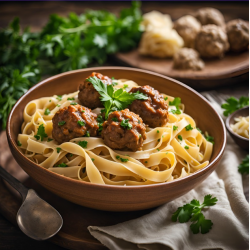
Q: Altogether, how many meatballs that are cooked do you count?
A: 4